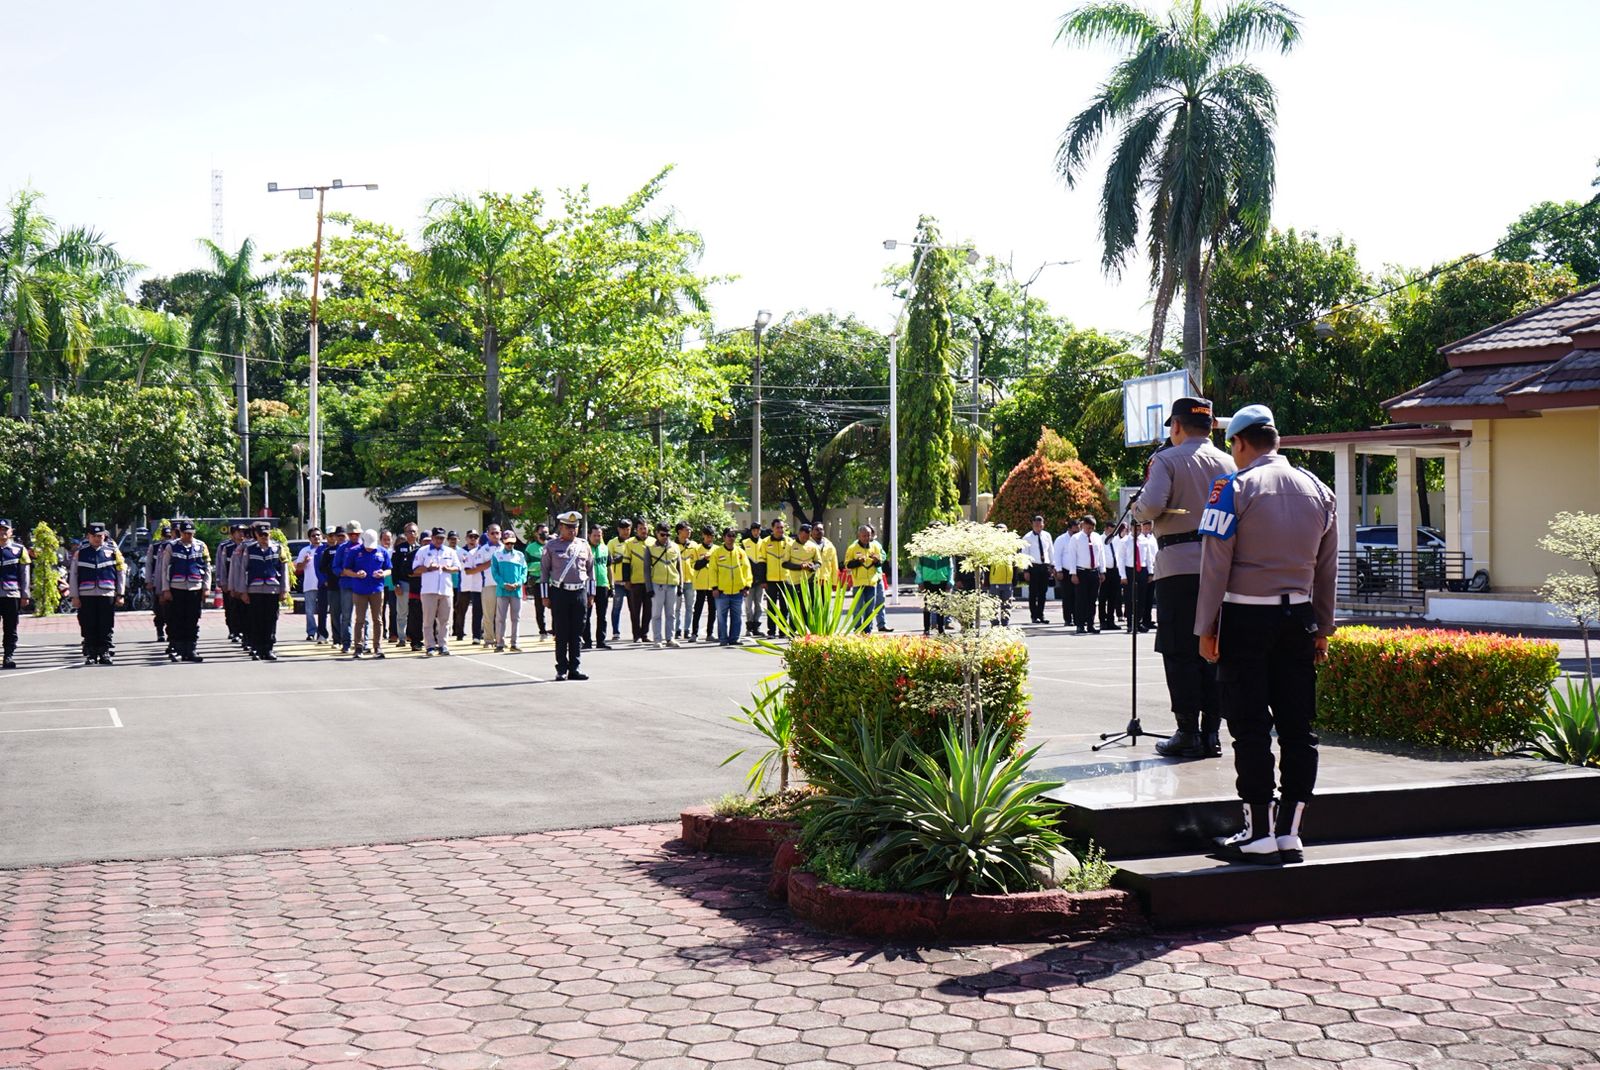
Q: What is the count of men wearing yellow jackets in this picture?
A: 12